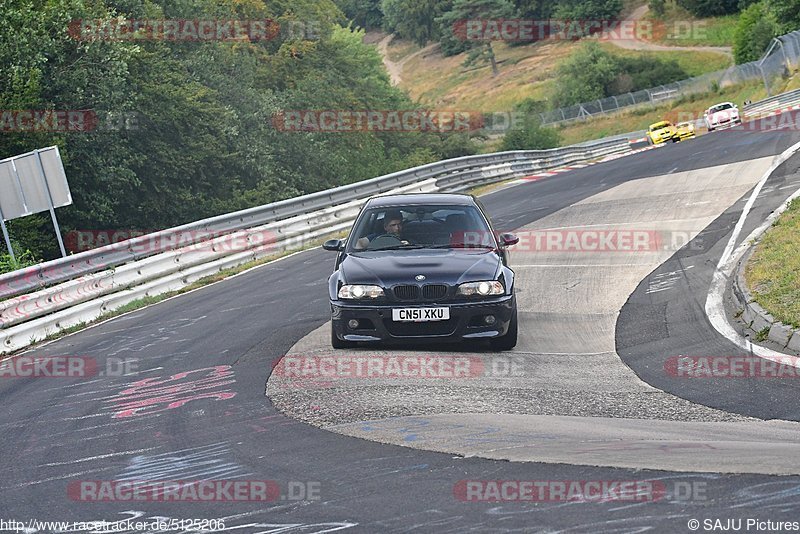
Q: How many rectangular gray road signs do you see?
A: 1